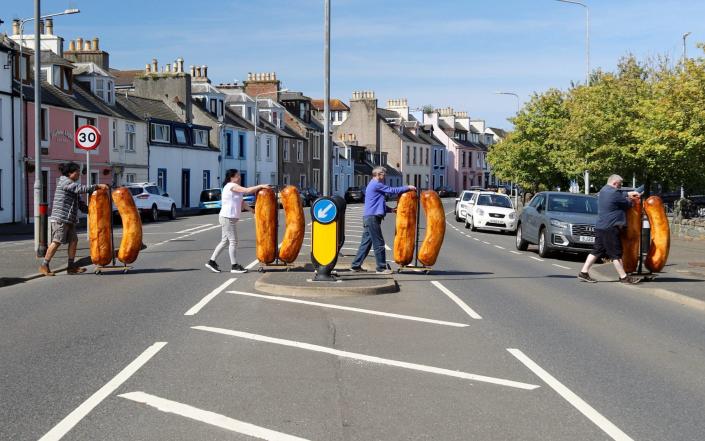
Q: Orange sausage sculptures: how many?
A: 8